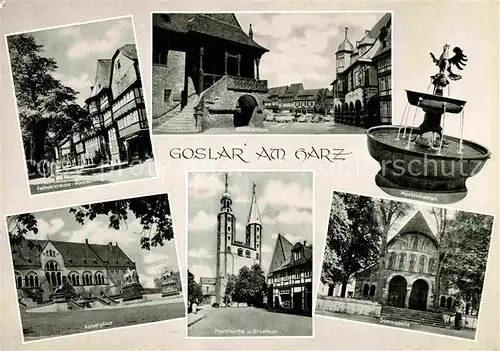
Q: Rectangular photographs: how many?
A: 5